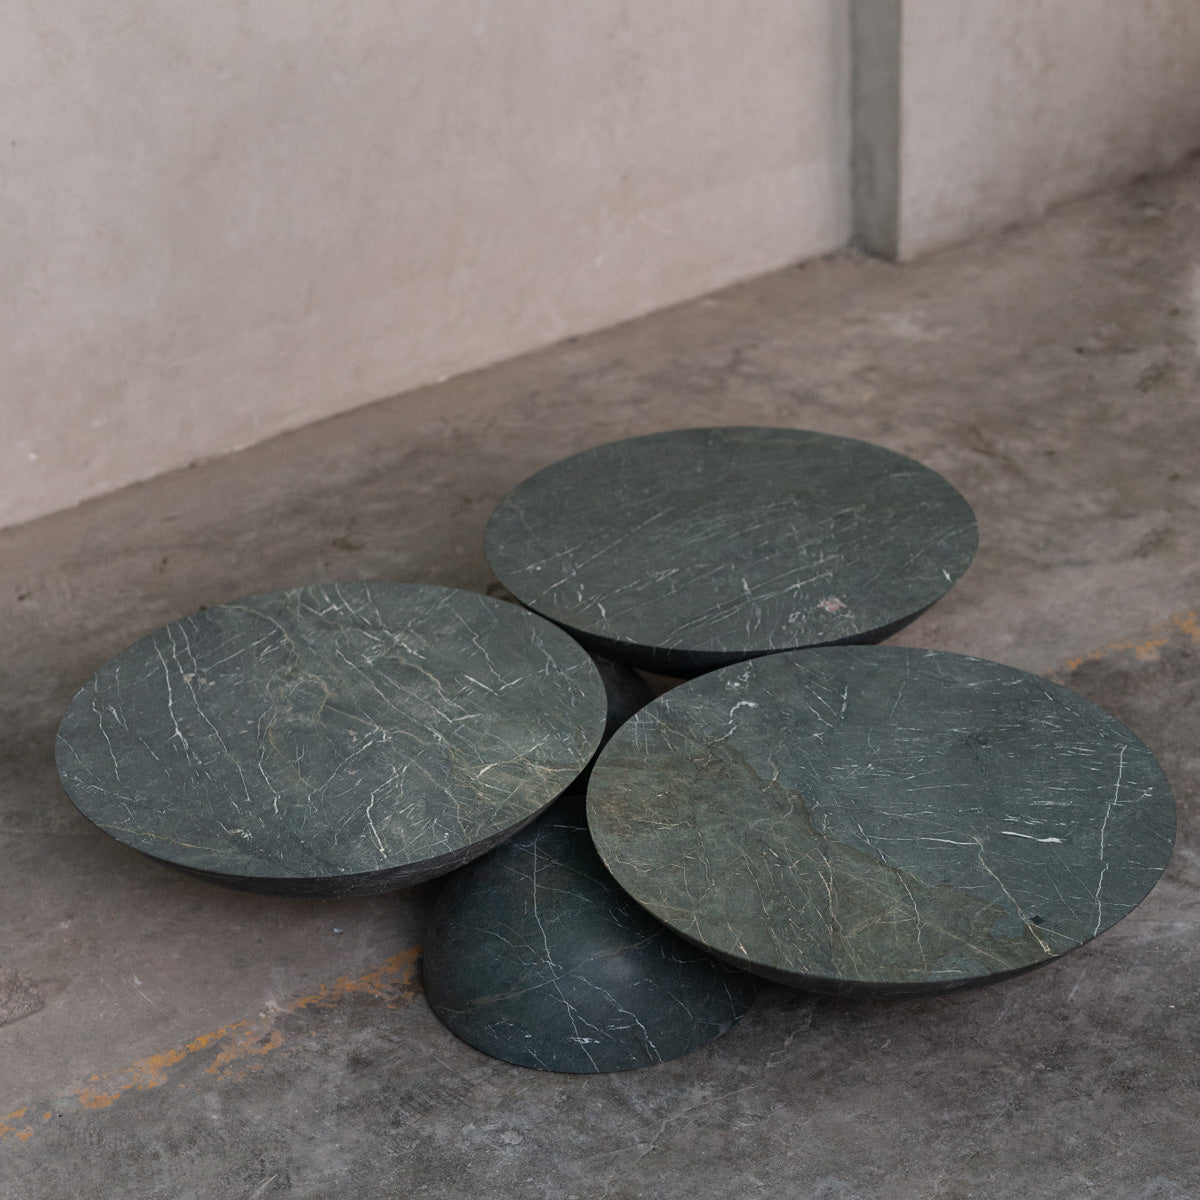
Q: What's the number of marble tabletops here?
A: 3